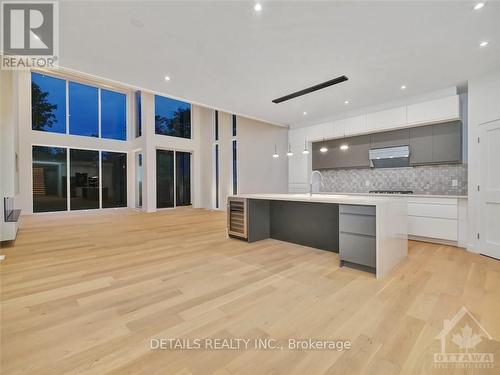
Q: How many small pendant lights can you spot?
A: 5